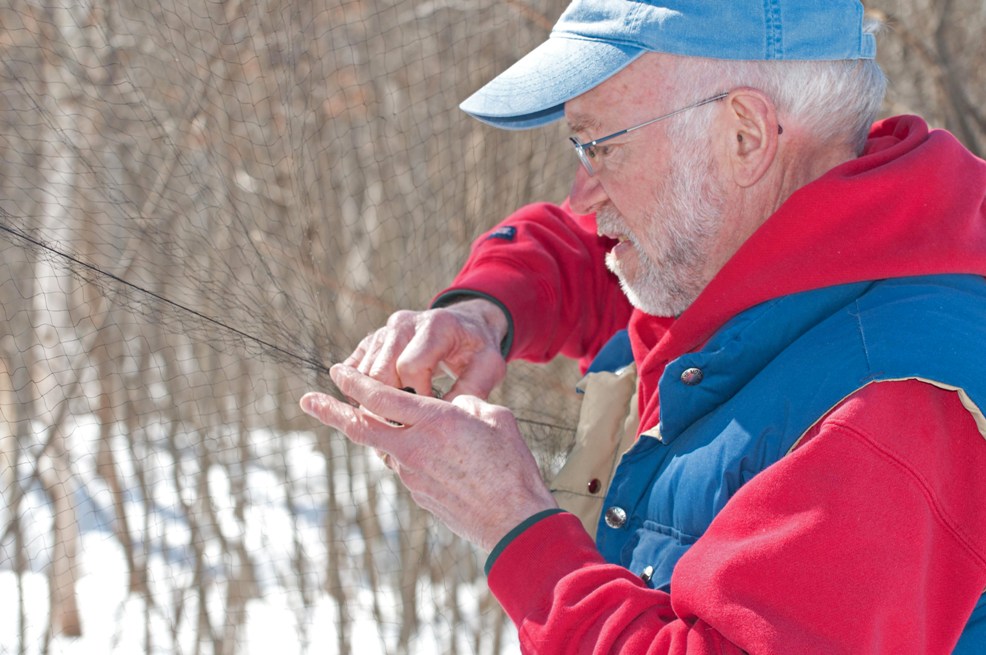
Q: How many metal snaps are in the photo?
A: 4